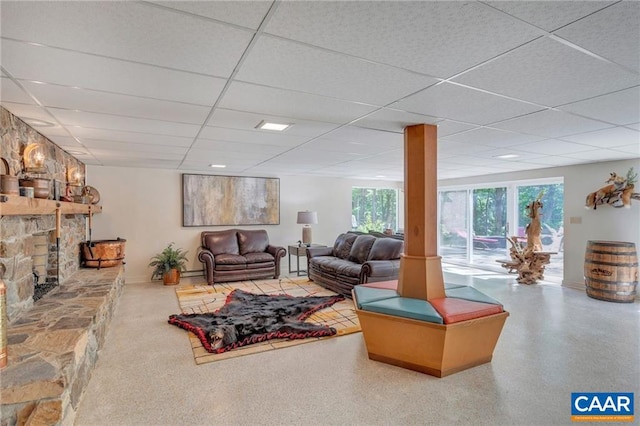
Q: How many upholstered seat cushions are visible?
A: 11